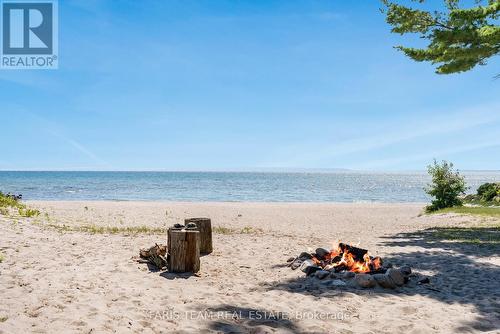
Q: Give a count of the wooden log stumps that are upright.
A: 2